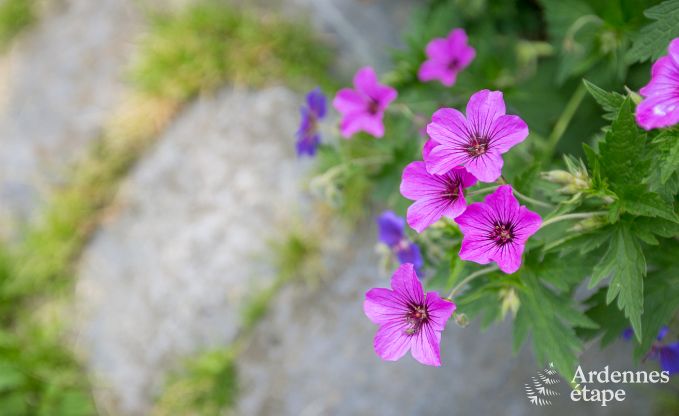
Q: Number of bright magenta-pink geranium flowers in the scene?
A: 7